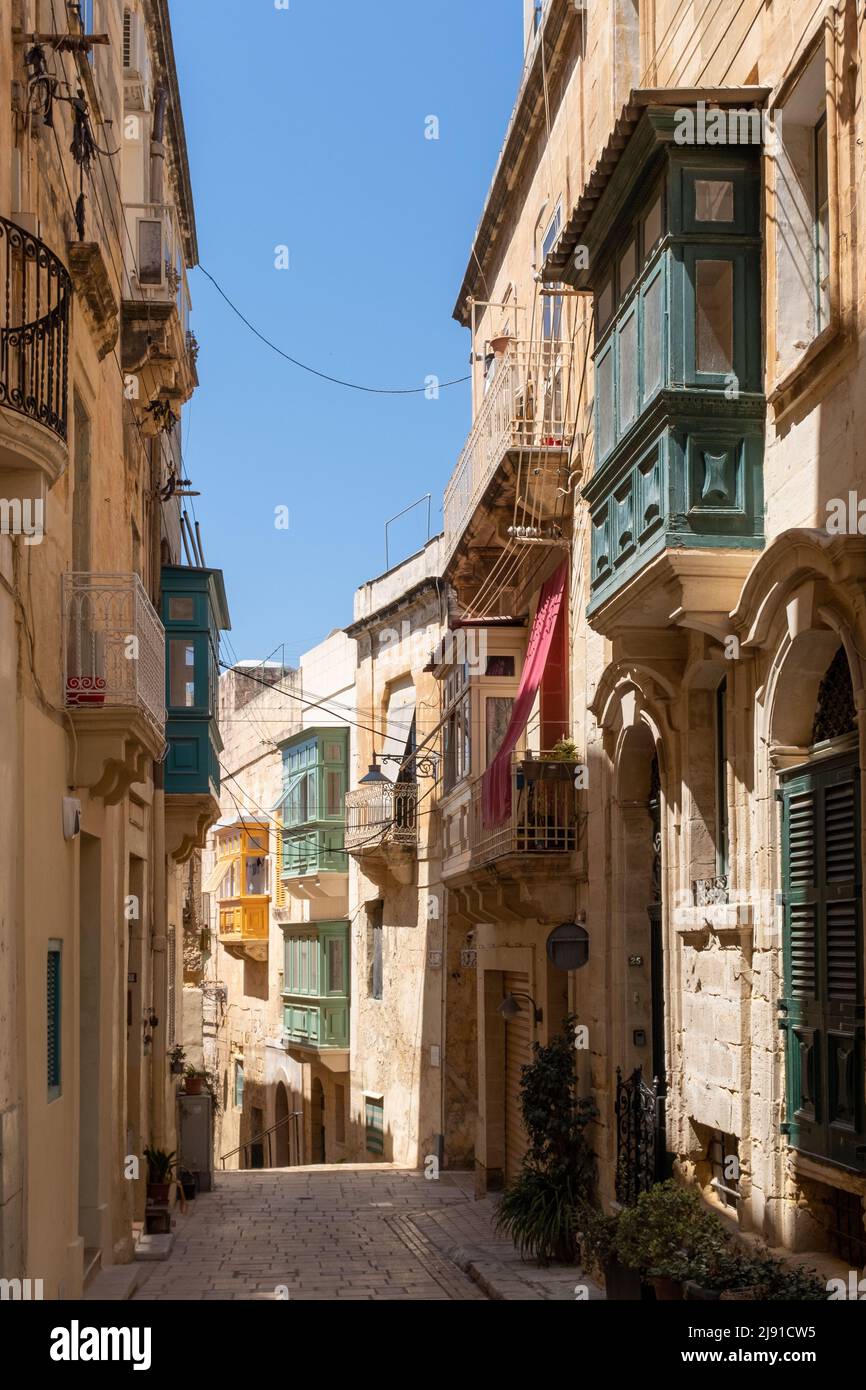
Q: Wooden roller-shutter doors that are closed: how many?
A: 1